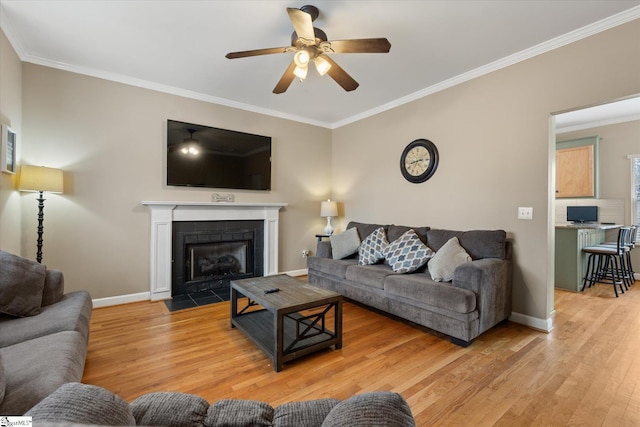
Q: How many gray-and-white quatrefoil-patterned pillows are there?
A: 2